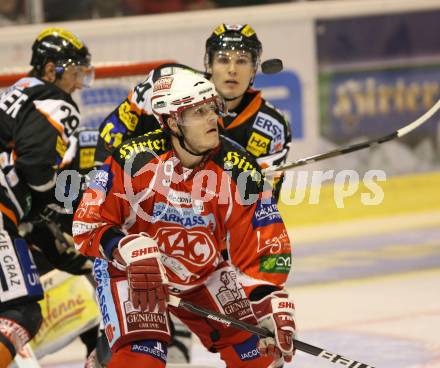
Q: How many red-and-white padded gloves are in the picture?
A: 2